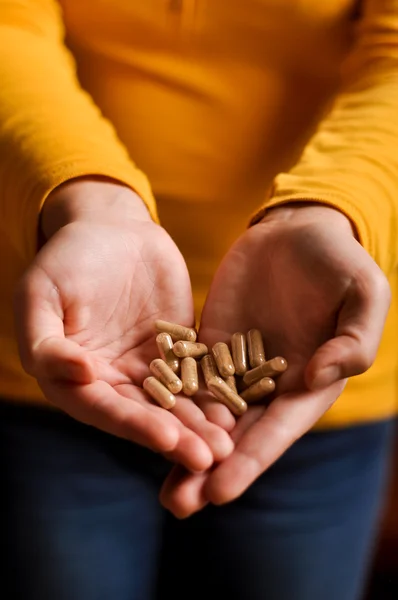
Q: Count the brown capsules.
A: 14